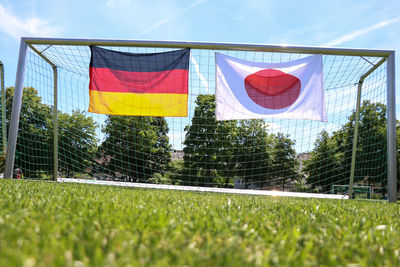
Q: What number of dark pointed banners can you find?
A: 0